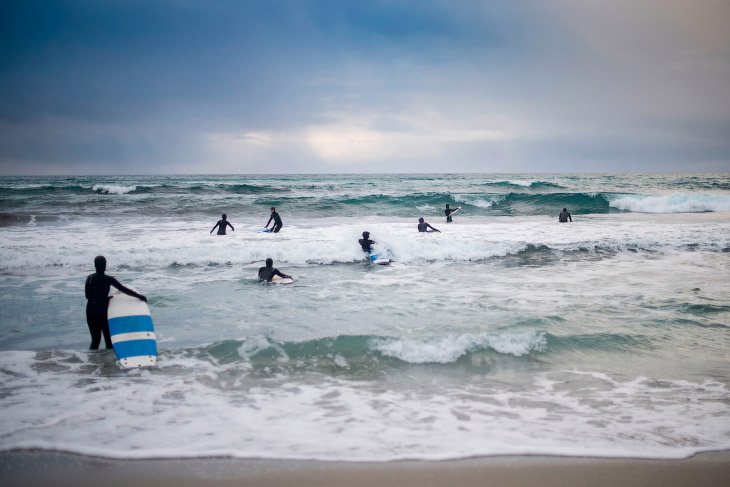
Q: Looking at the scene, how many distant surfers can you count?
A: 7